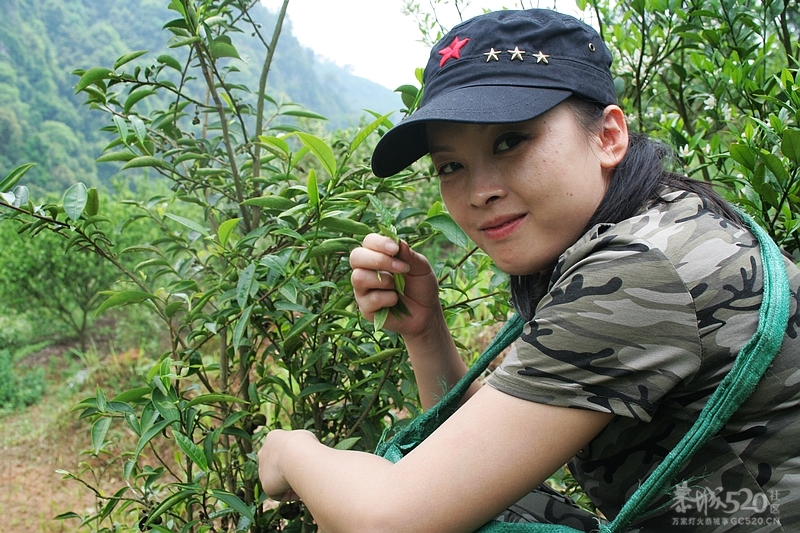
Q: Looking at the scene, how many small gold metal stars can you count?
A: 3